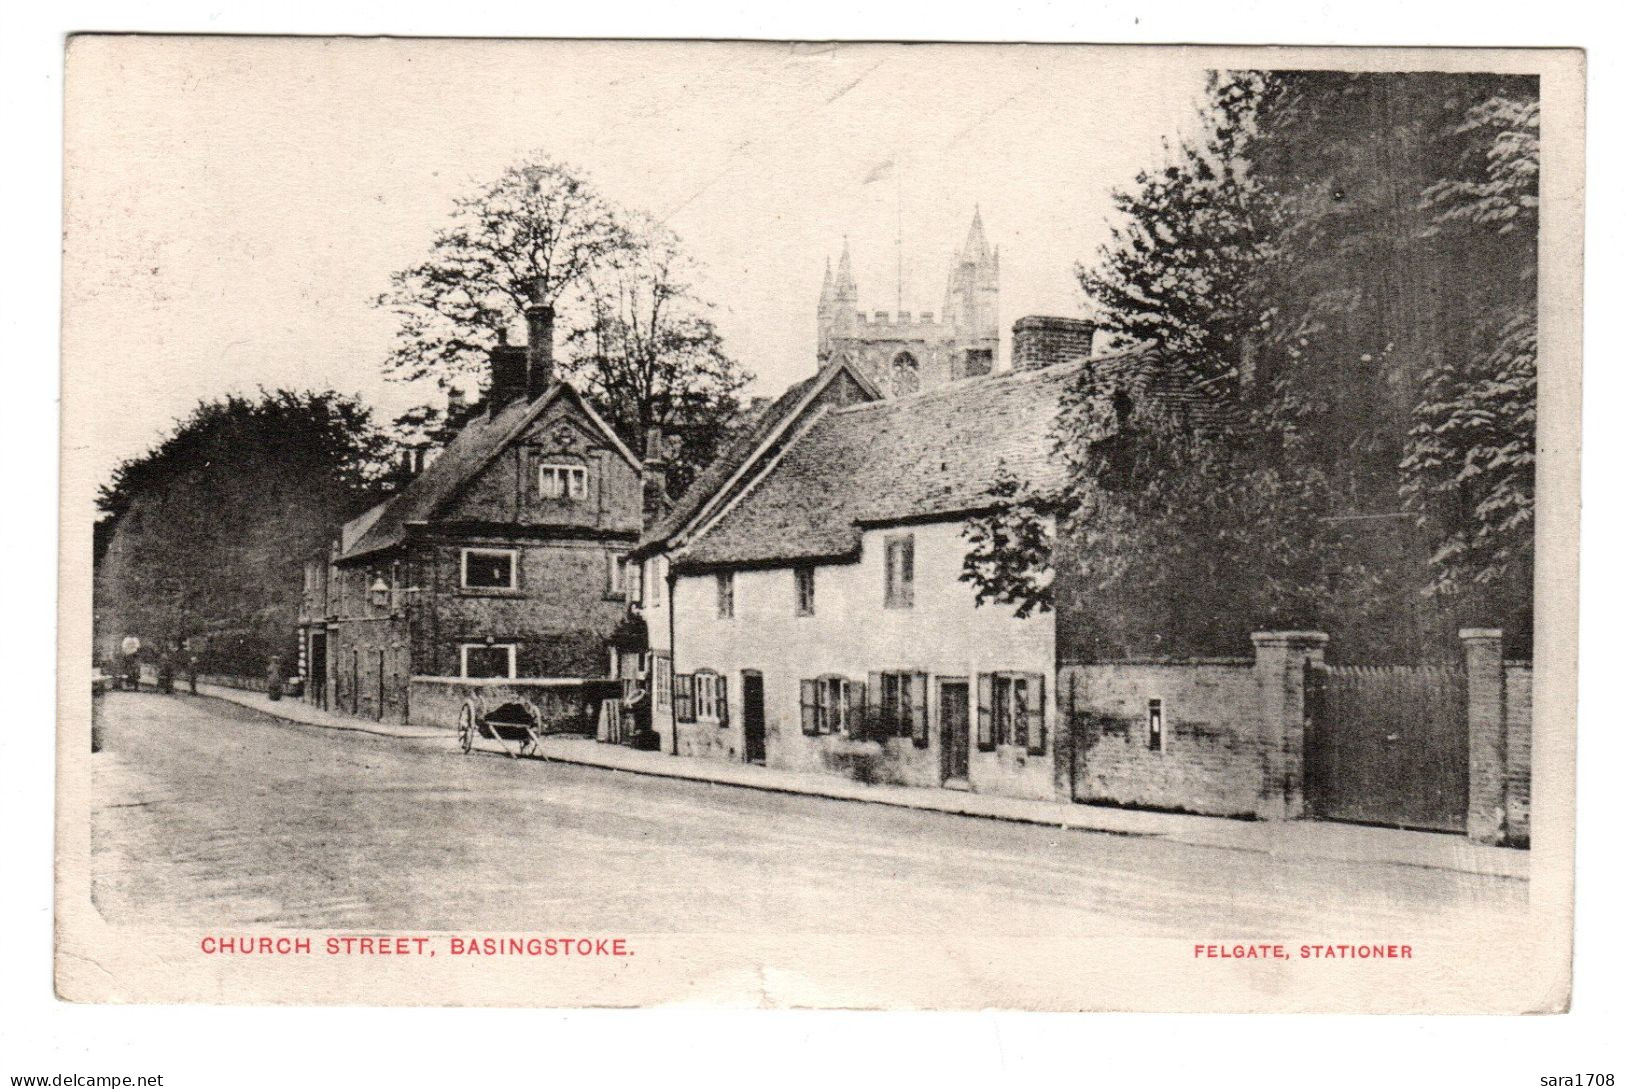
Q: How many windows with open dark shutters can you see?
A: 4